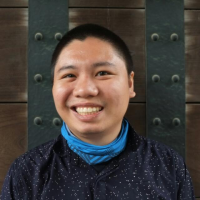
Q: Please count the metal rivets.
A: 11